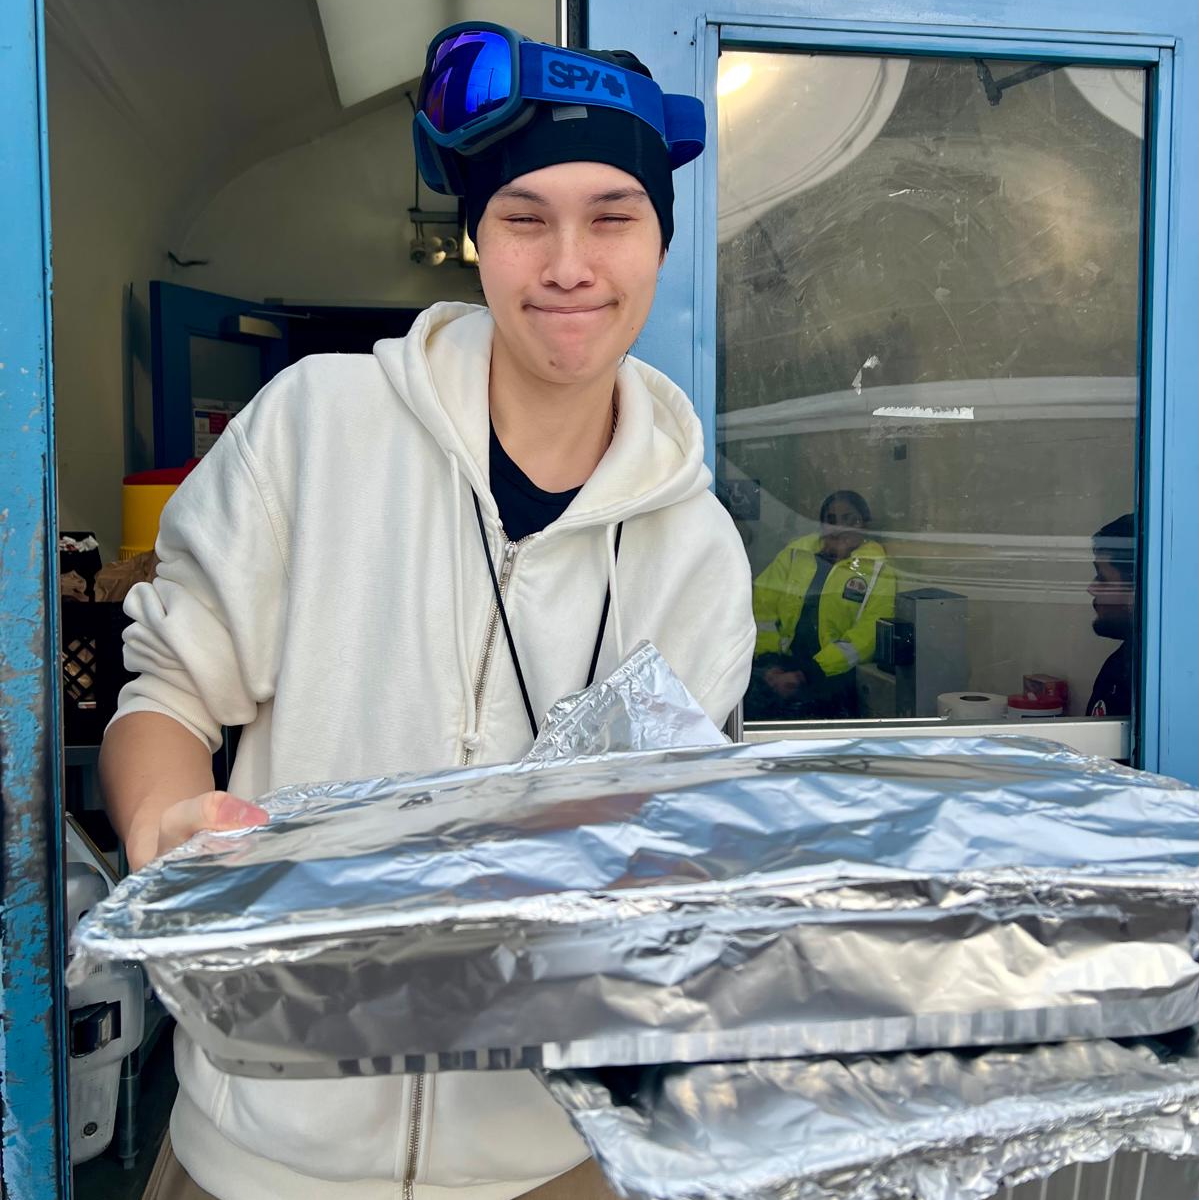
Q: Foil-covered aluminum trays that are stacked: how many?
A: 2